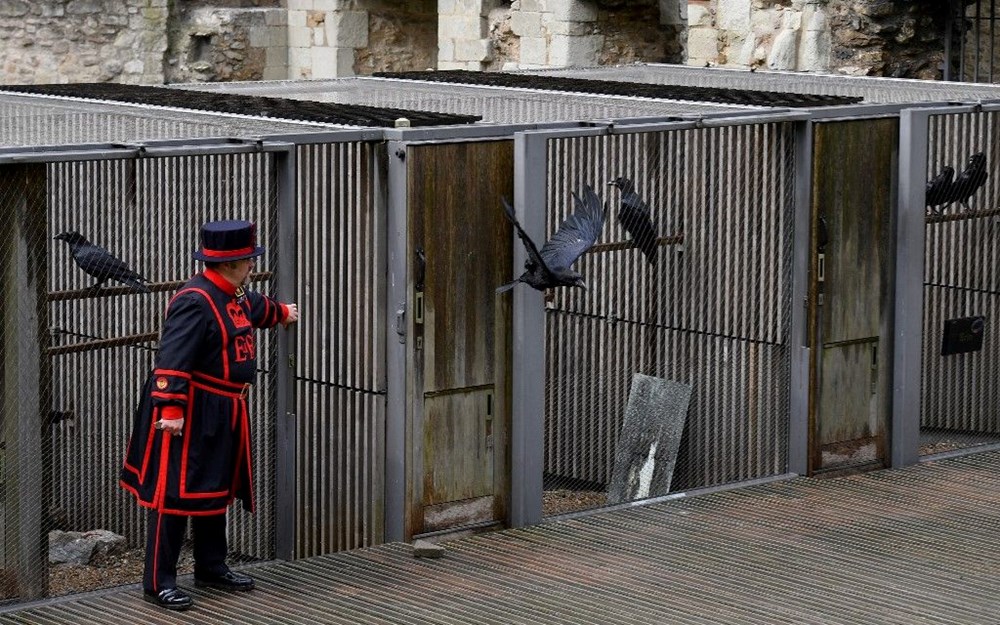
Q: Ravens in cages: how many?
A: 4